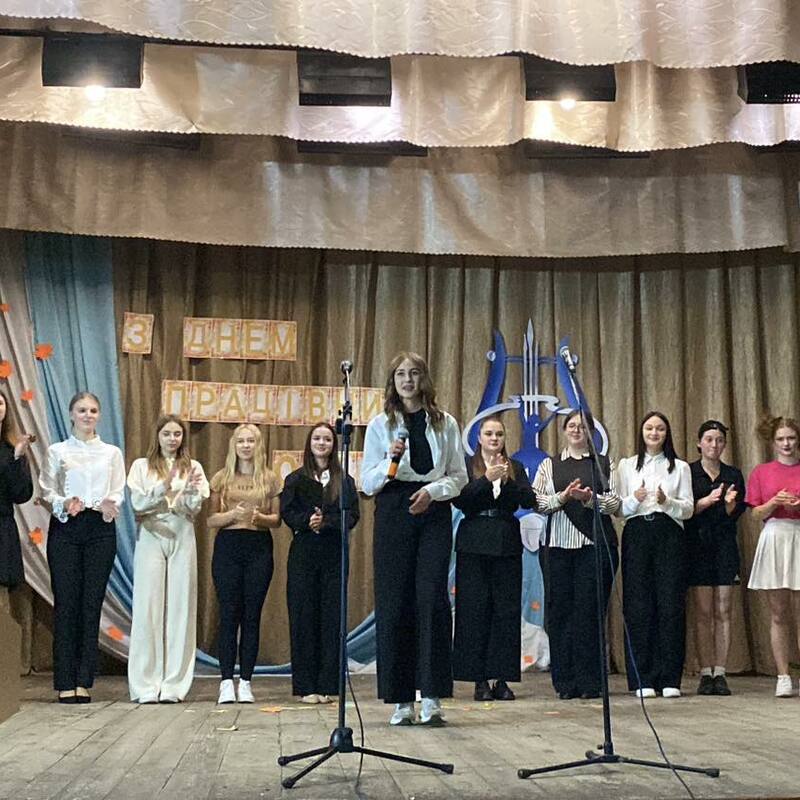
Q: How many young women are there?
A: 11